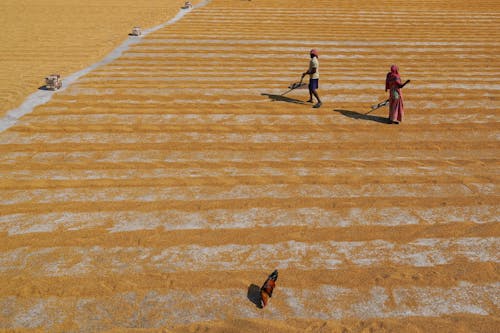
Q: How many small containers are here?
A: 3